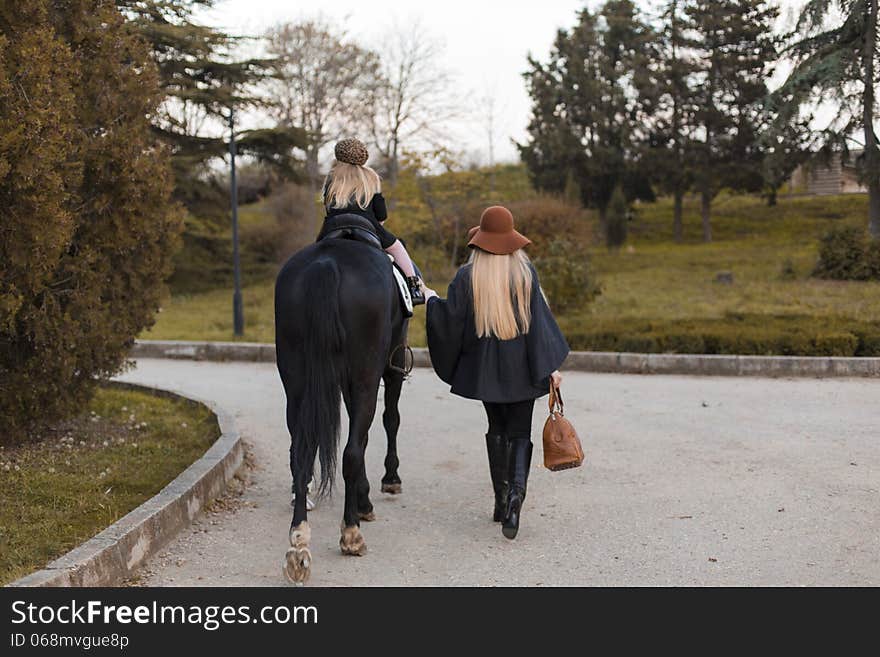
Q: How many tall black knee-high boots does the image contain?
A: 2